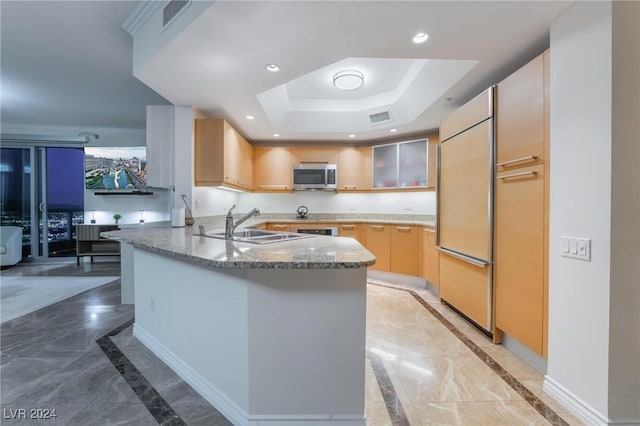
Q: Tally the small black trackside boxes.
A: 0